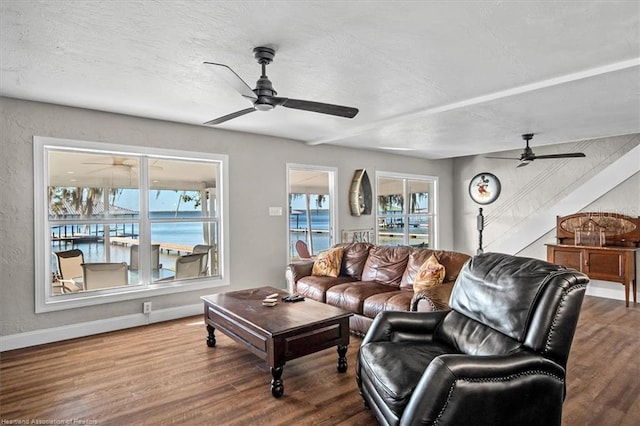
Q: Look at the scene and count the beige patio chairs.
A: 5